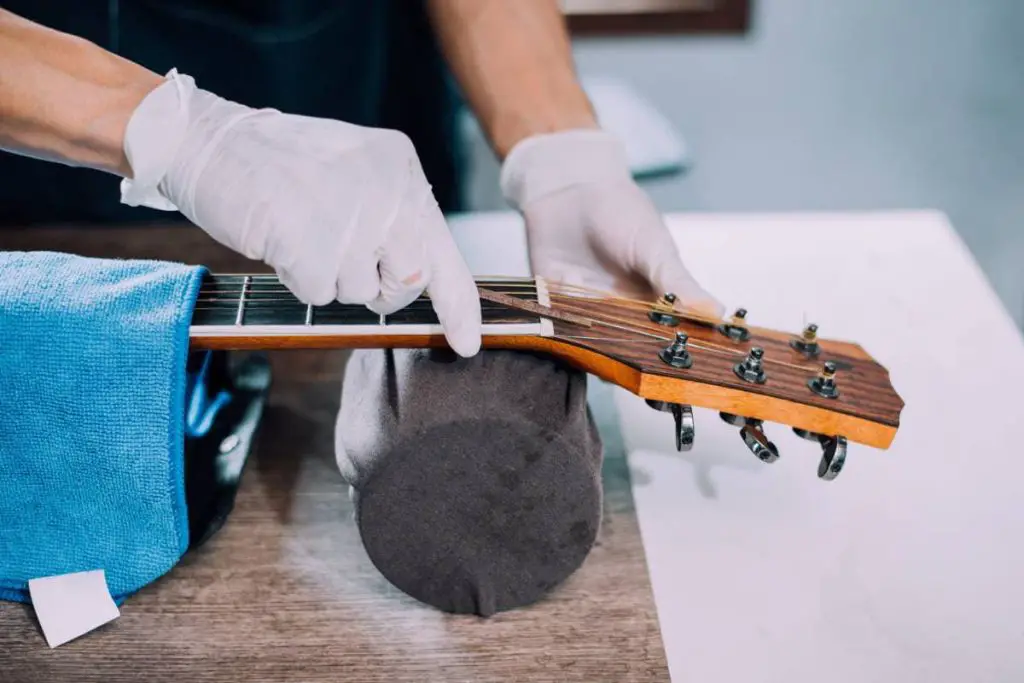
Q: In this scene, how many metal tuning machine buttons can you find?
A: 3